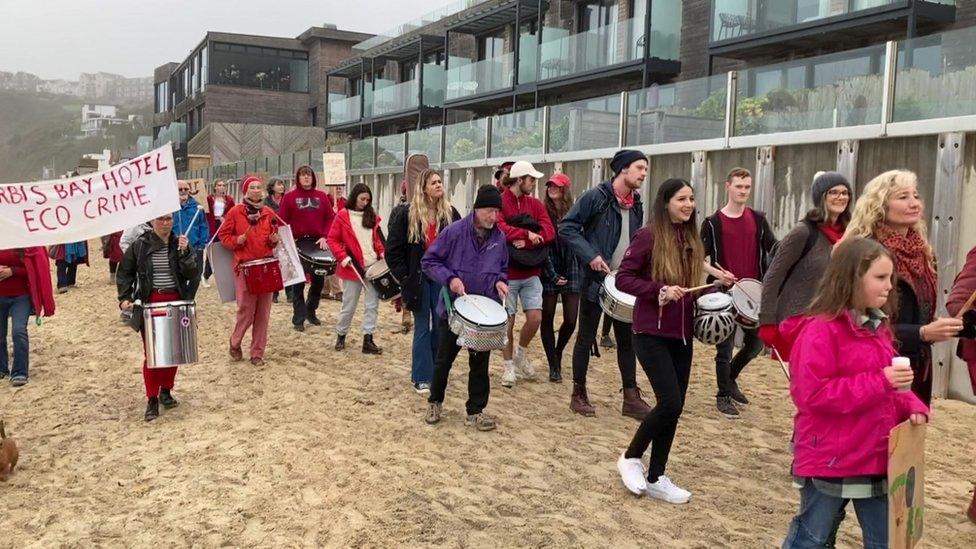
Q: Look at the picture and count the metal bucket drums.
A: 1